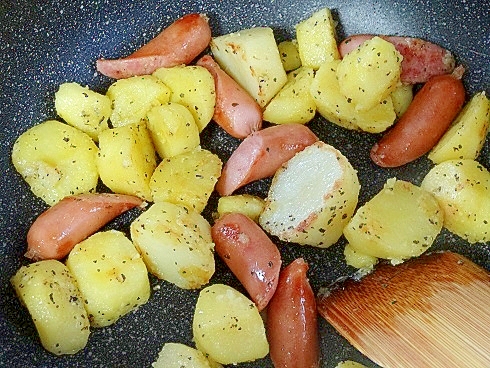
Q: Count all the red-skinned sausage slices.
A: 8